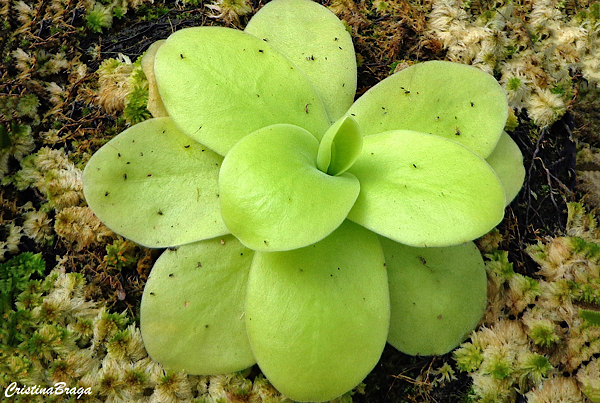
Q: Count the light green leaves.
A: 11